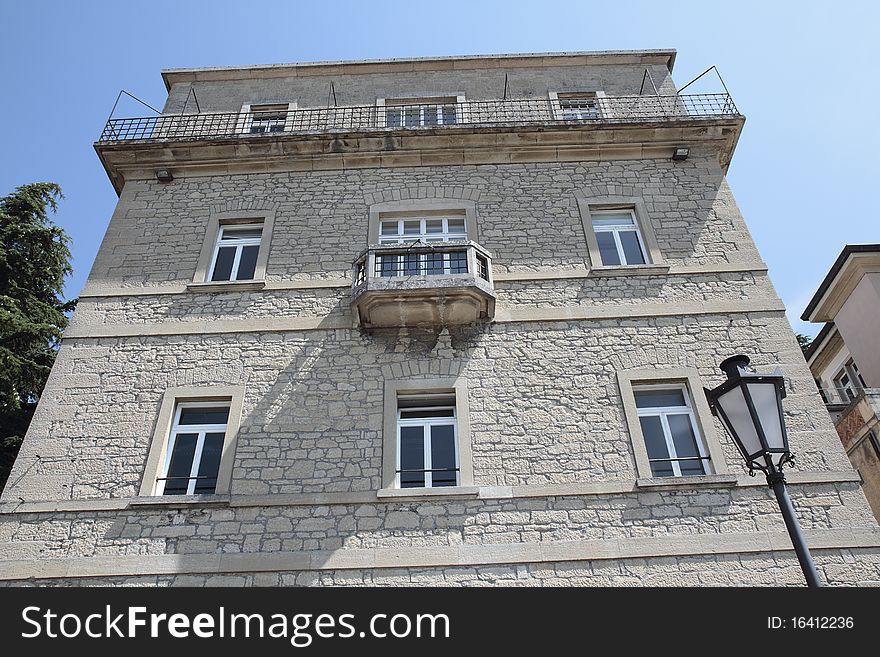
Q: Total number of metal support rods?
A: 6